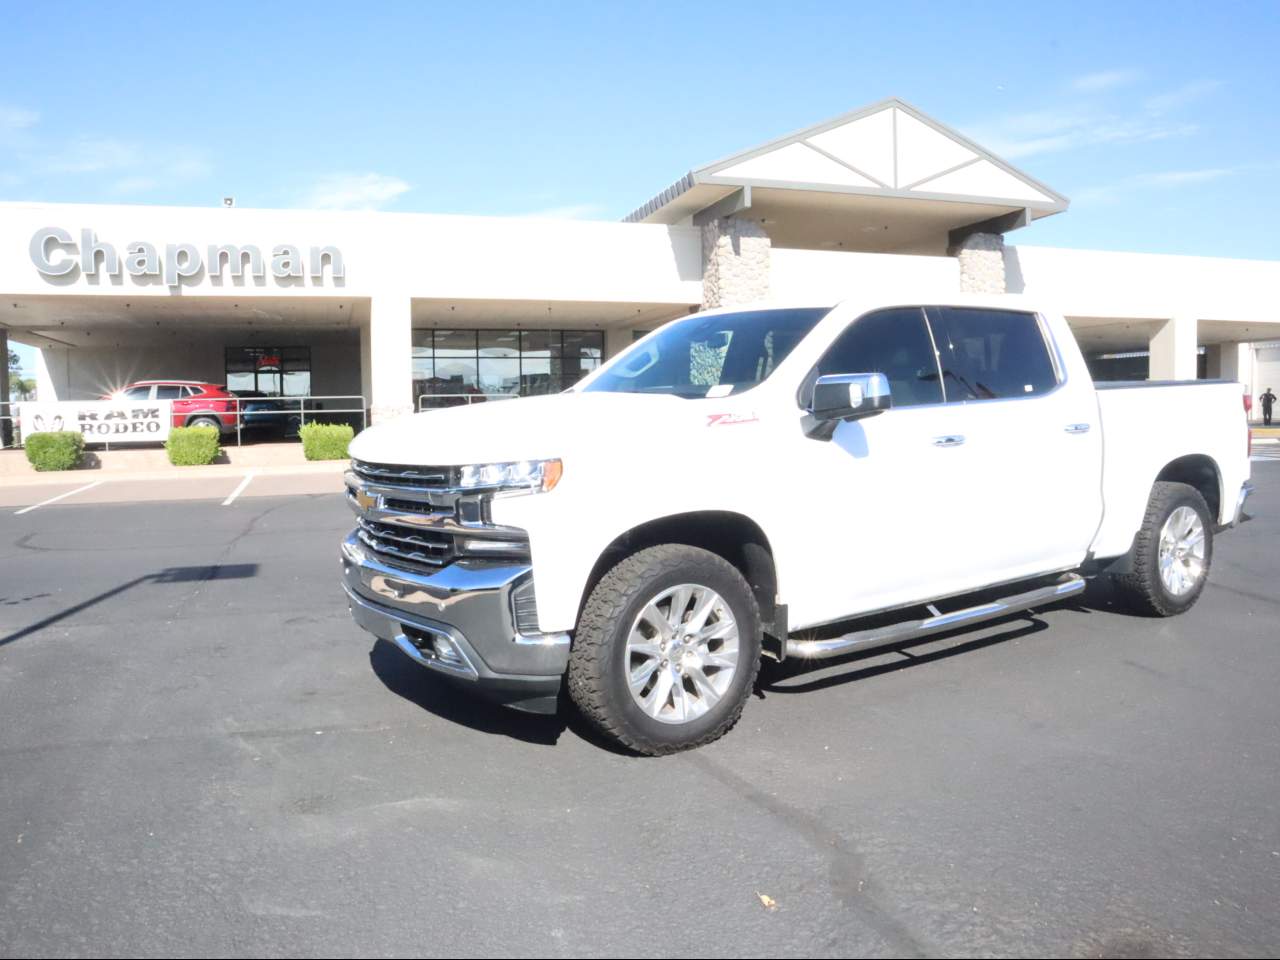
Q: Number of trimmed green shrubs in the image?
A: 3